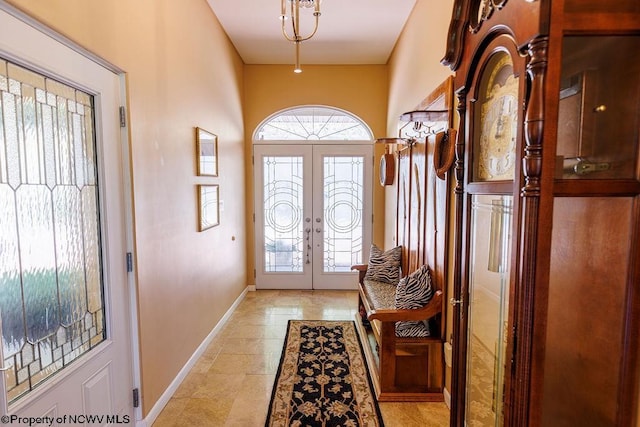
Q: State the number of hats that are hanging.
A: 1